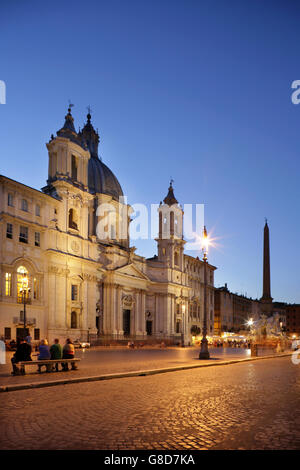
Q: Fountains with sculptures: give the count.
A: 1